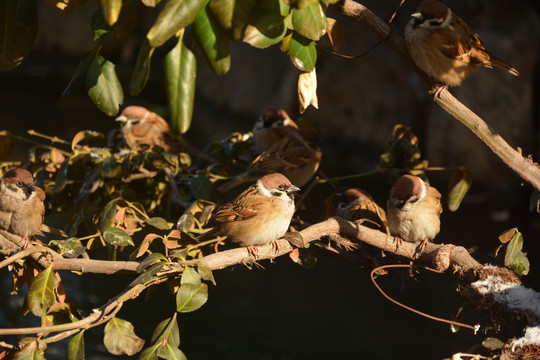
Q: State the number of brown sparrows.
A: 8